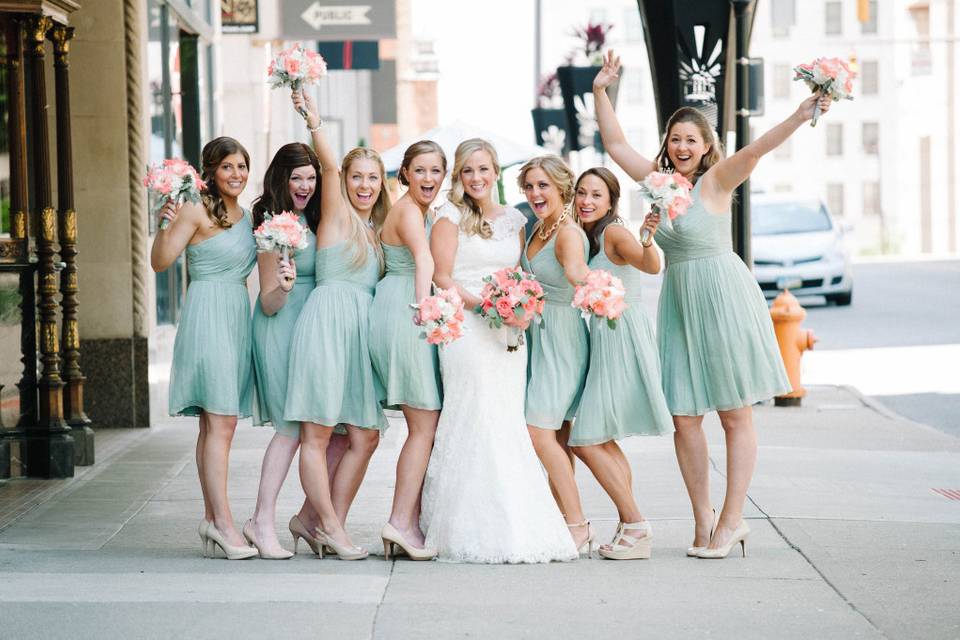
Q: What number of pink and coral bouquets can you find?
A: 8